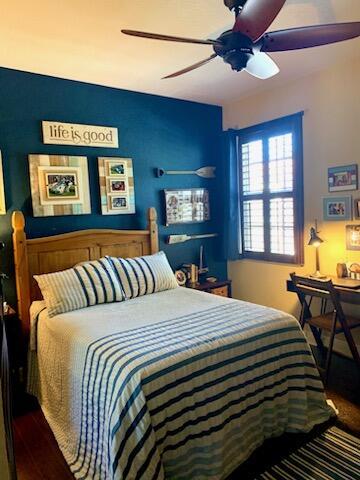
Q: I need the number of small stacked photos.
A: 3